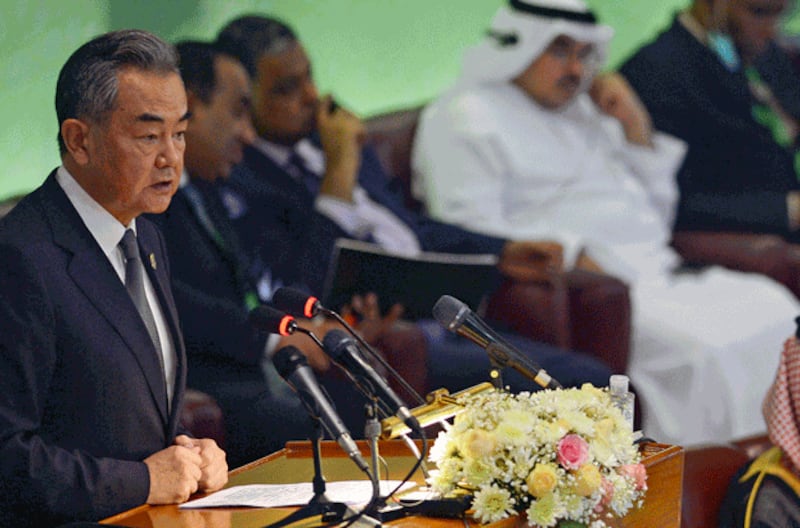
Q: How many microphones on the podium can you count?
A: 5